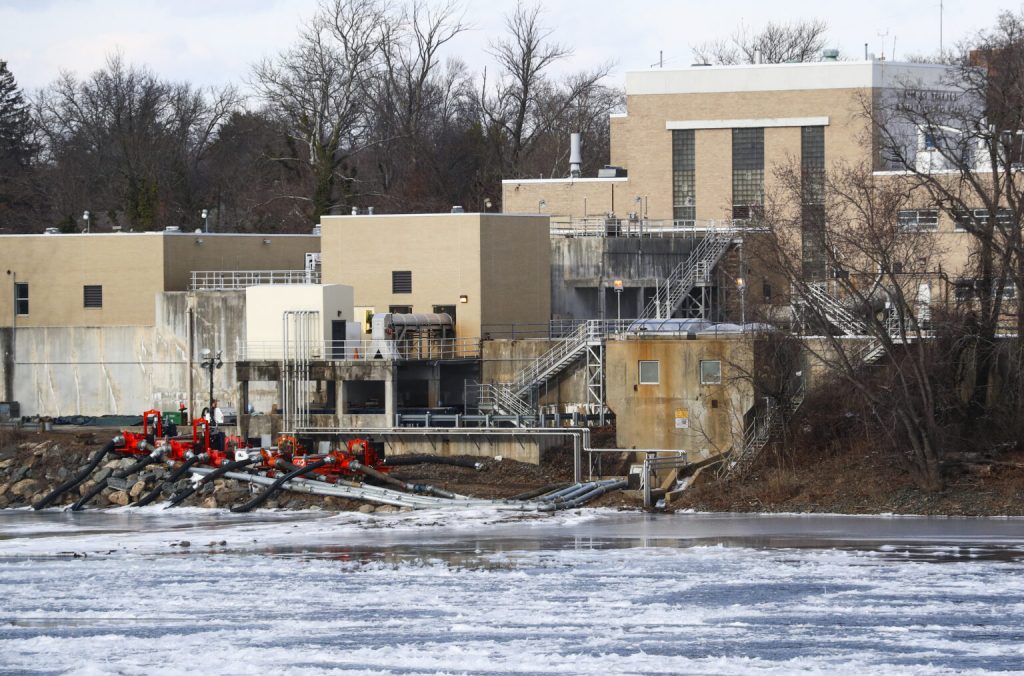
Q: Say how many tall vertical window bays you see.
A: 3